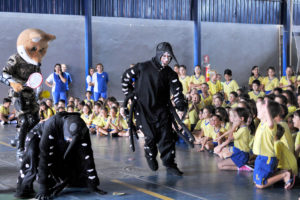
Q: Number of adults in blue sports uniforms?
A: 4